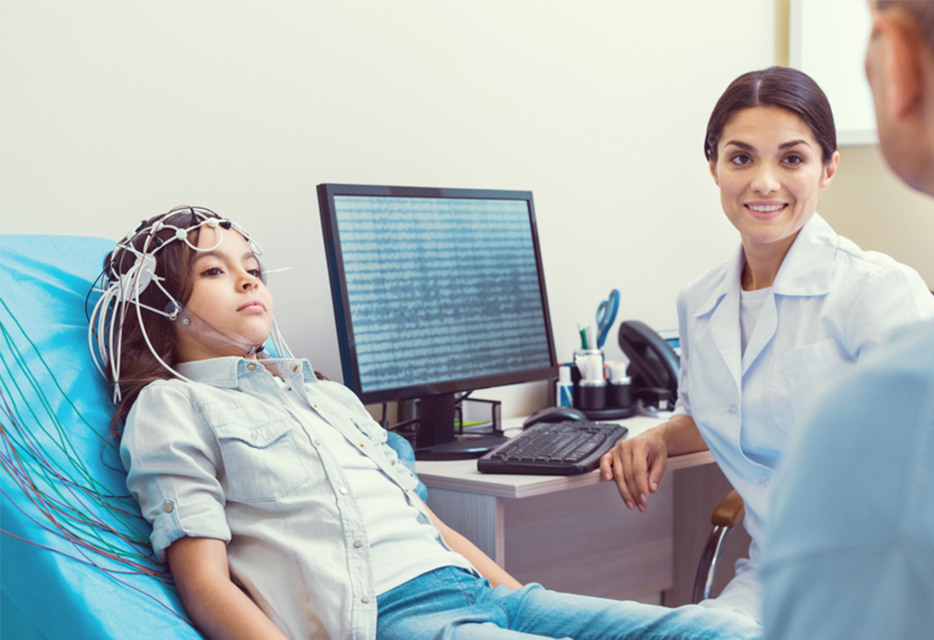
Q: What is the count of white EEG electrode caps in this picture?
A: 1